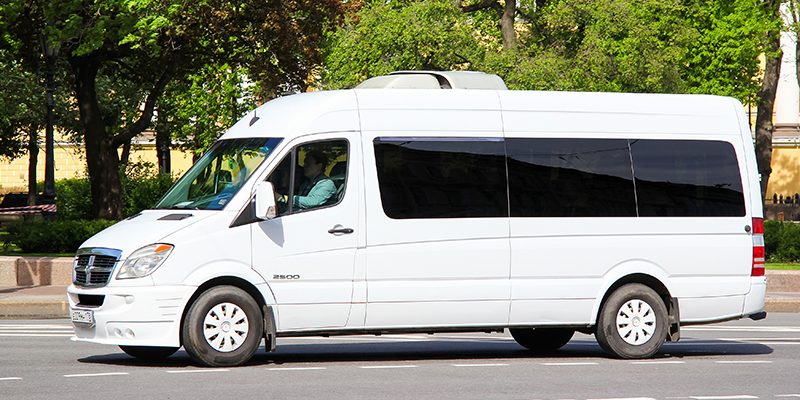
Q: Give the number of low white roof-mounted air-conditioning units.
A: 1